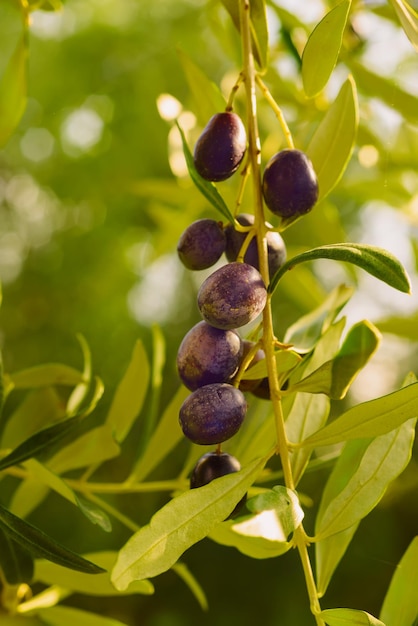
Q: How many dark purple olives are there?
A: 9